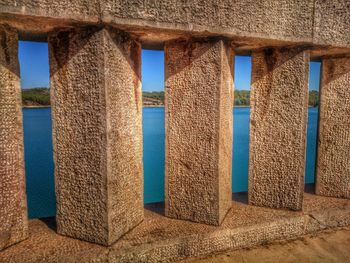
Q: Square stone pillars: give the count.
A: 5